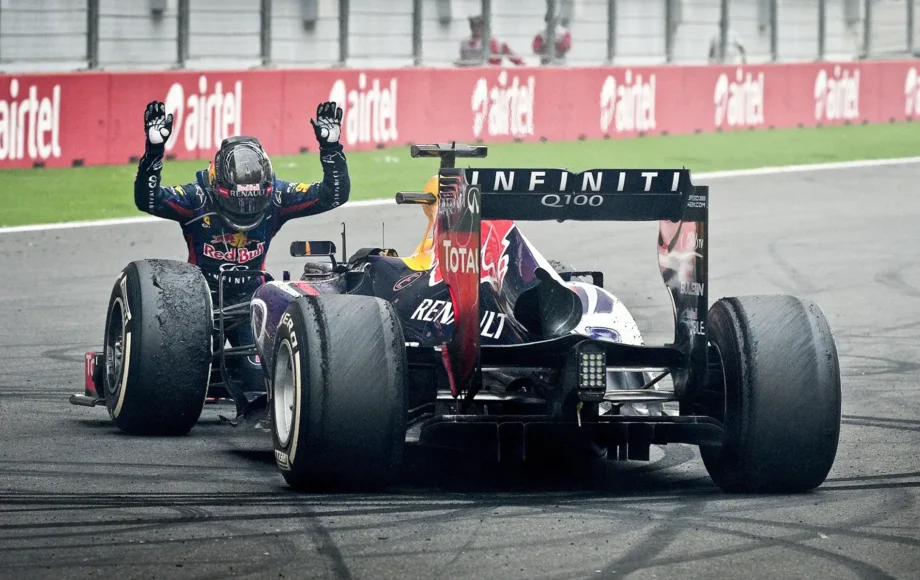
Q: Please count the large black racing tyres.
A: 3